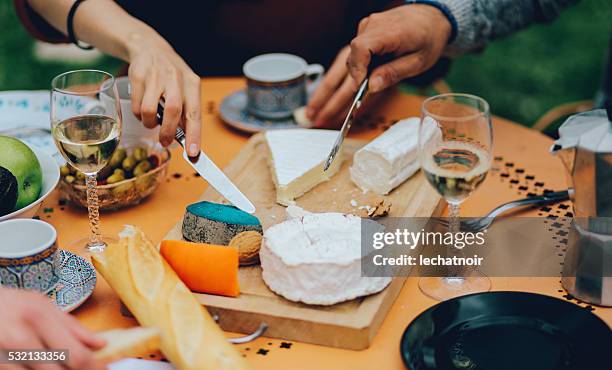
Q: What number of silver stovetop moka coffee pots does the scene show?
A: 1